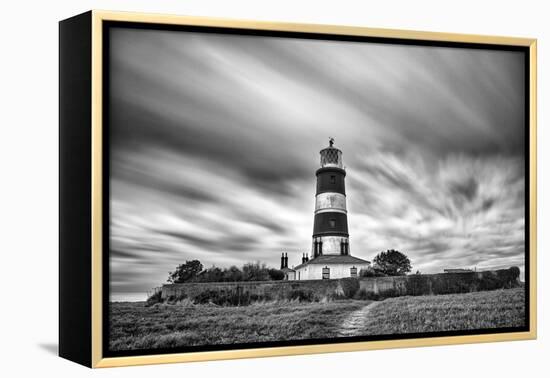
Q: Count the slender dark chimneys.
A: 8